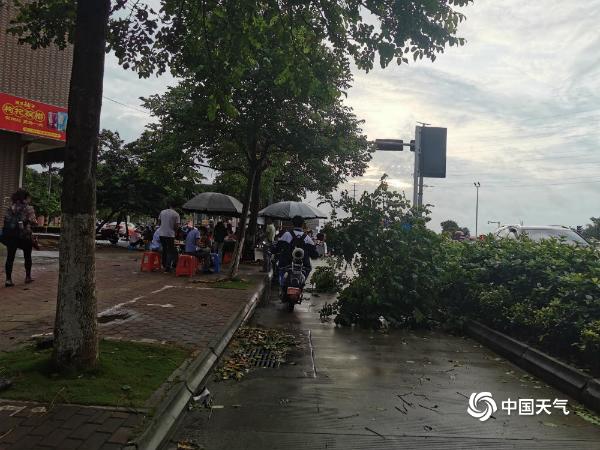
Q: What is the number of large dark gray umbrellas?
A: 2